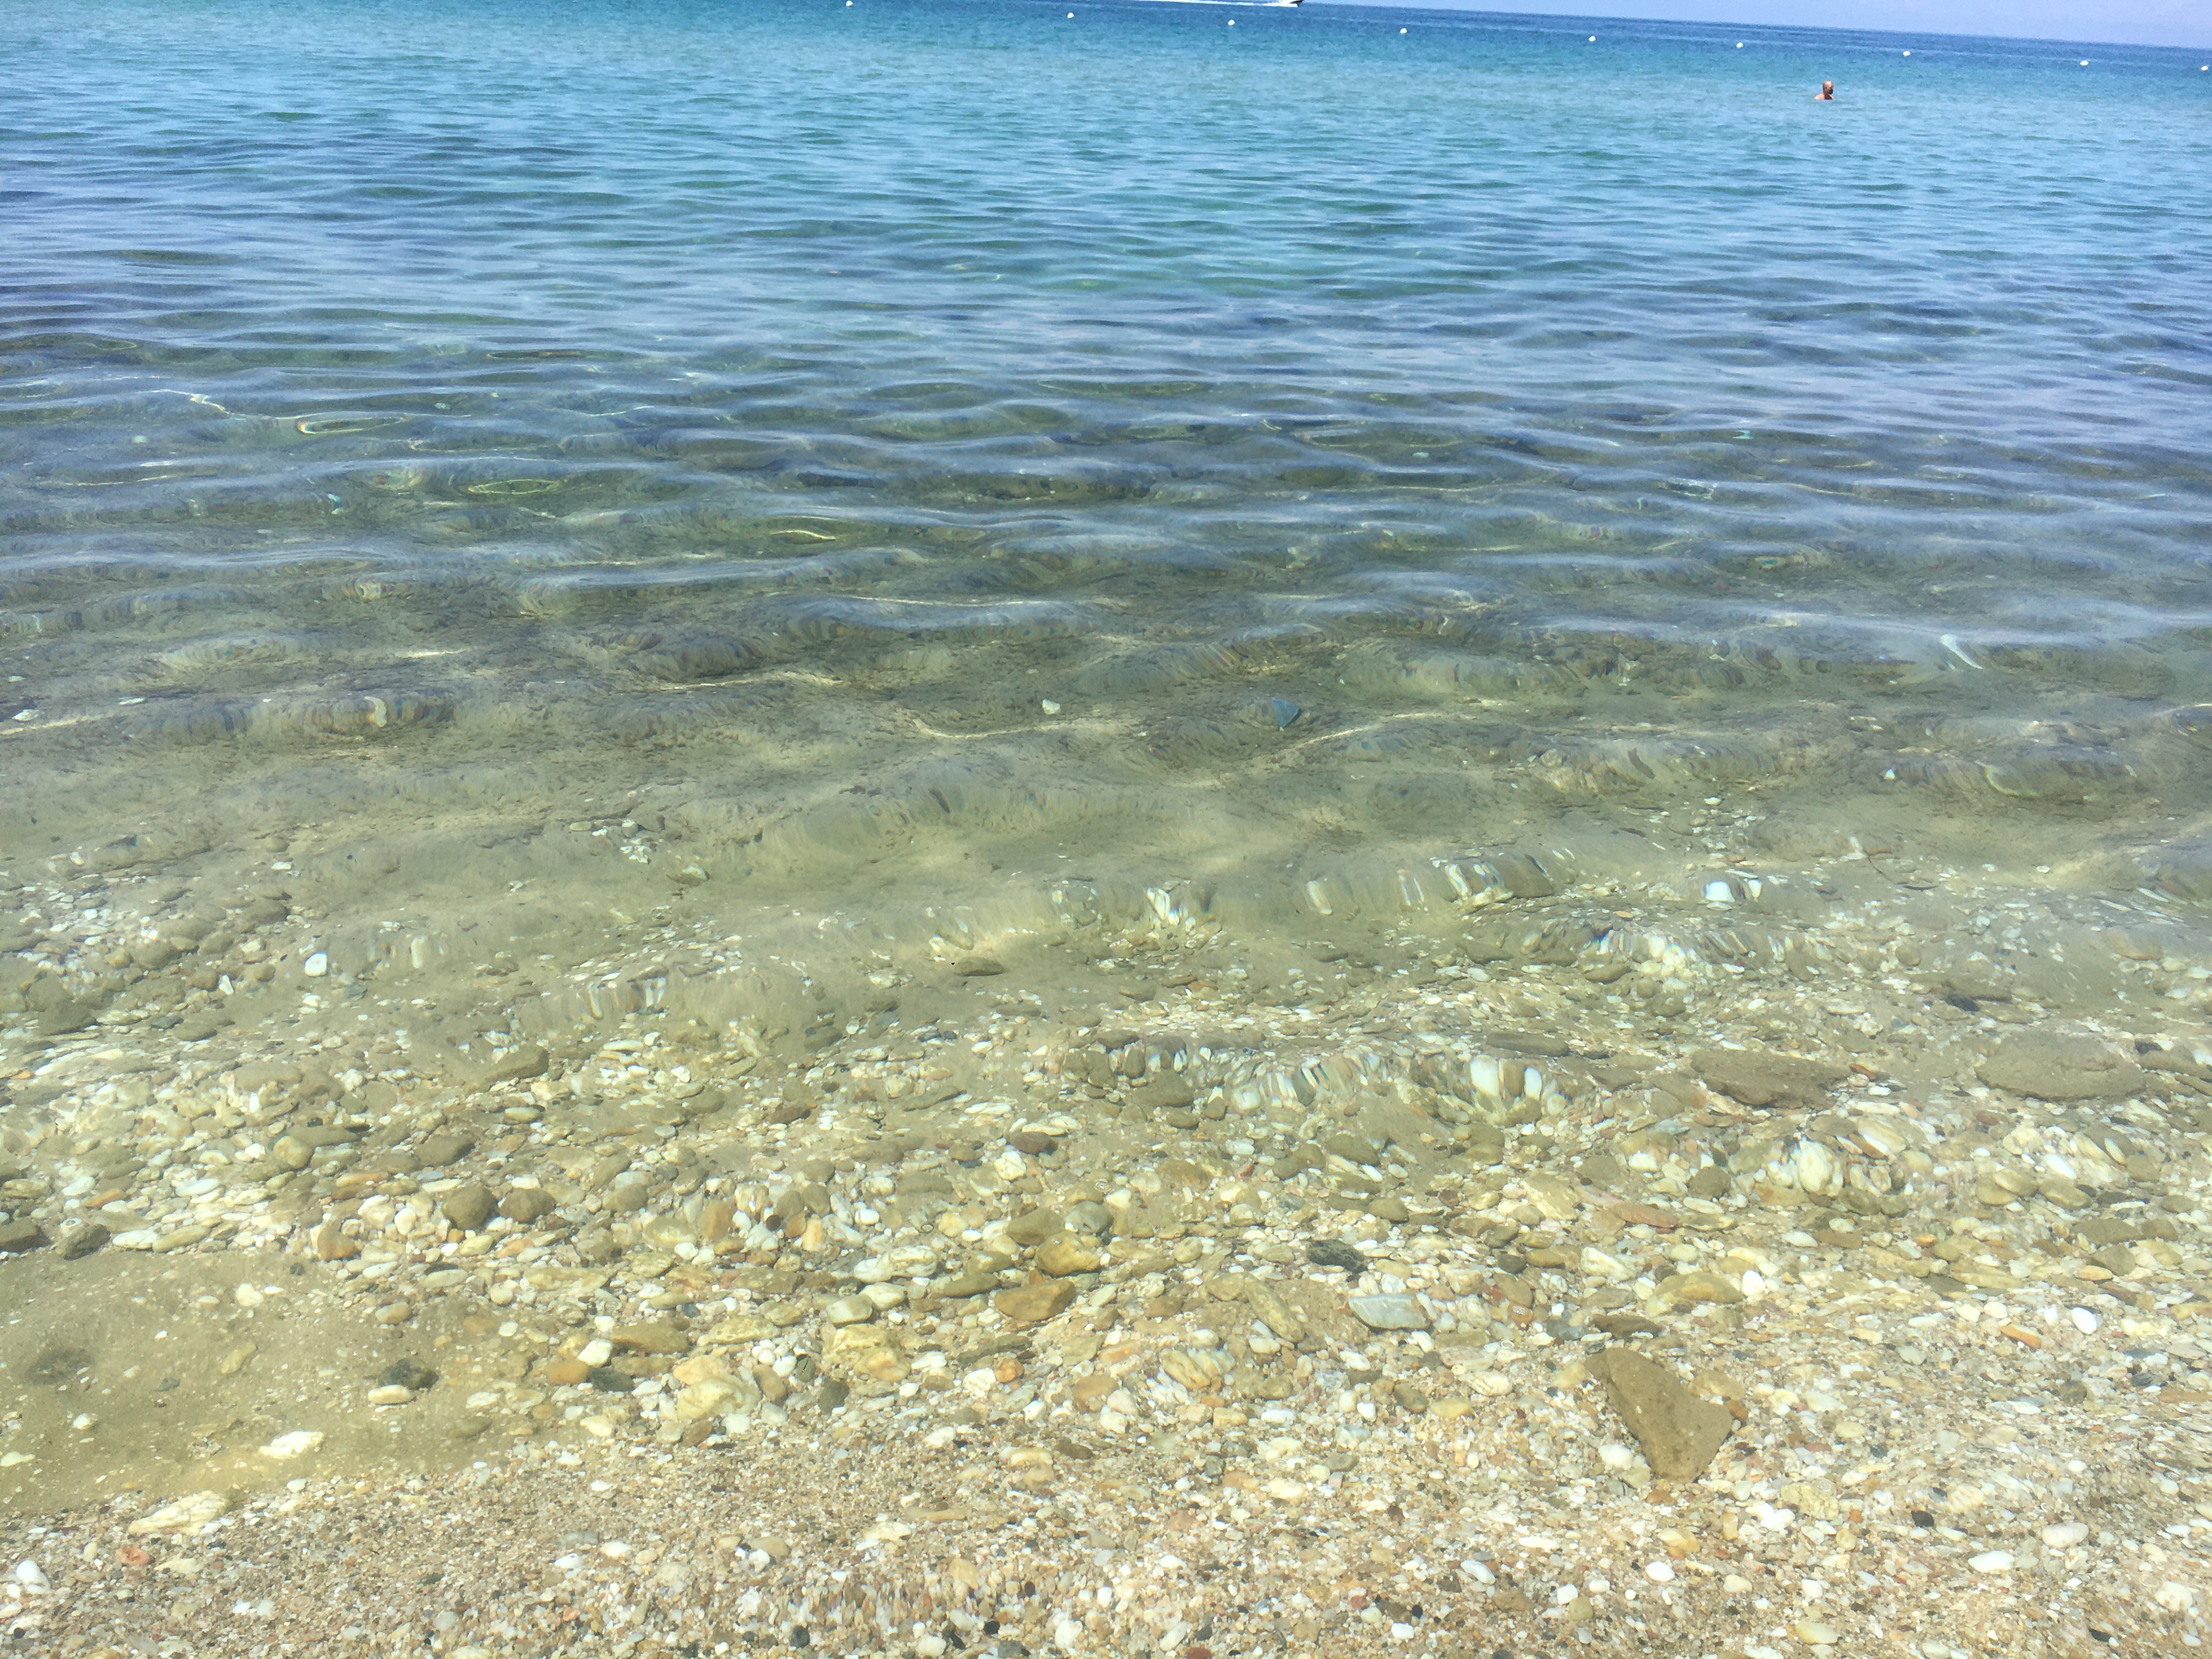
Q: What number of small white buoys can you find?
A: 9